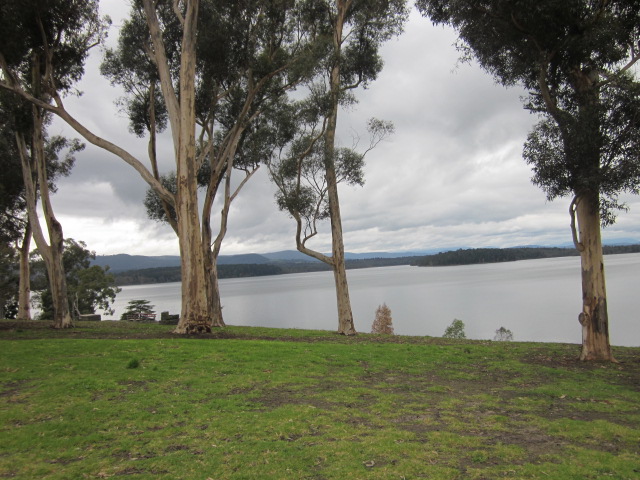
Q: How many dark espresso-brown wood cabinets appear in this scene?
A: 0